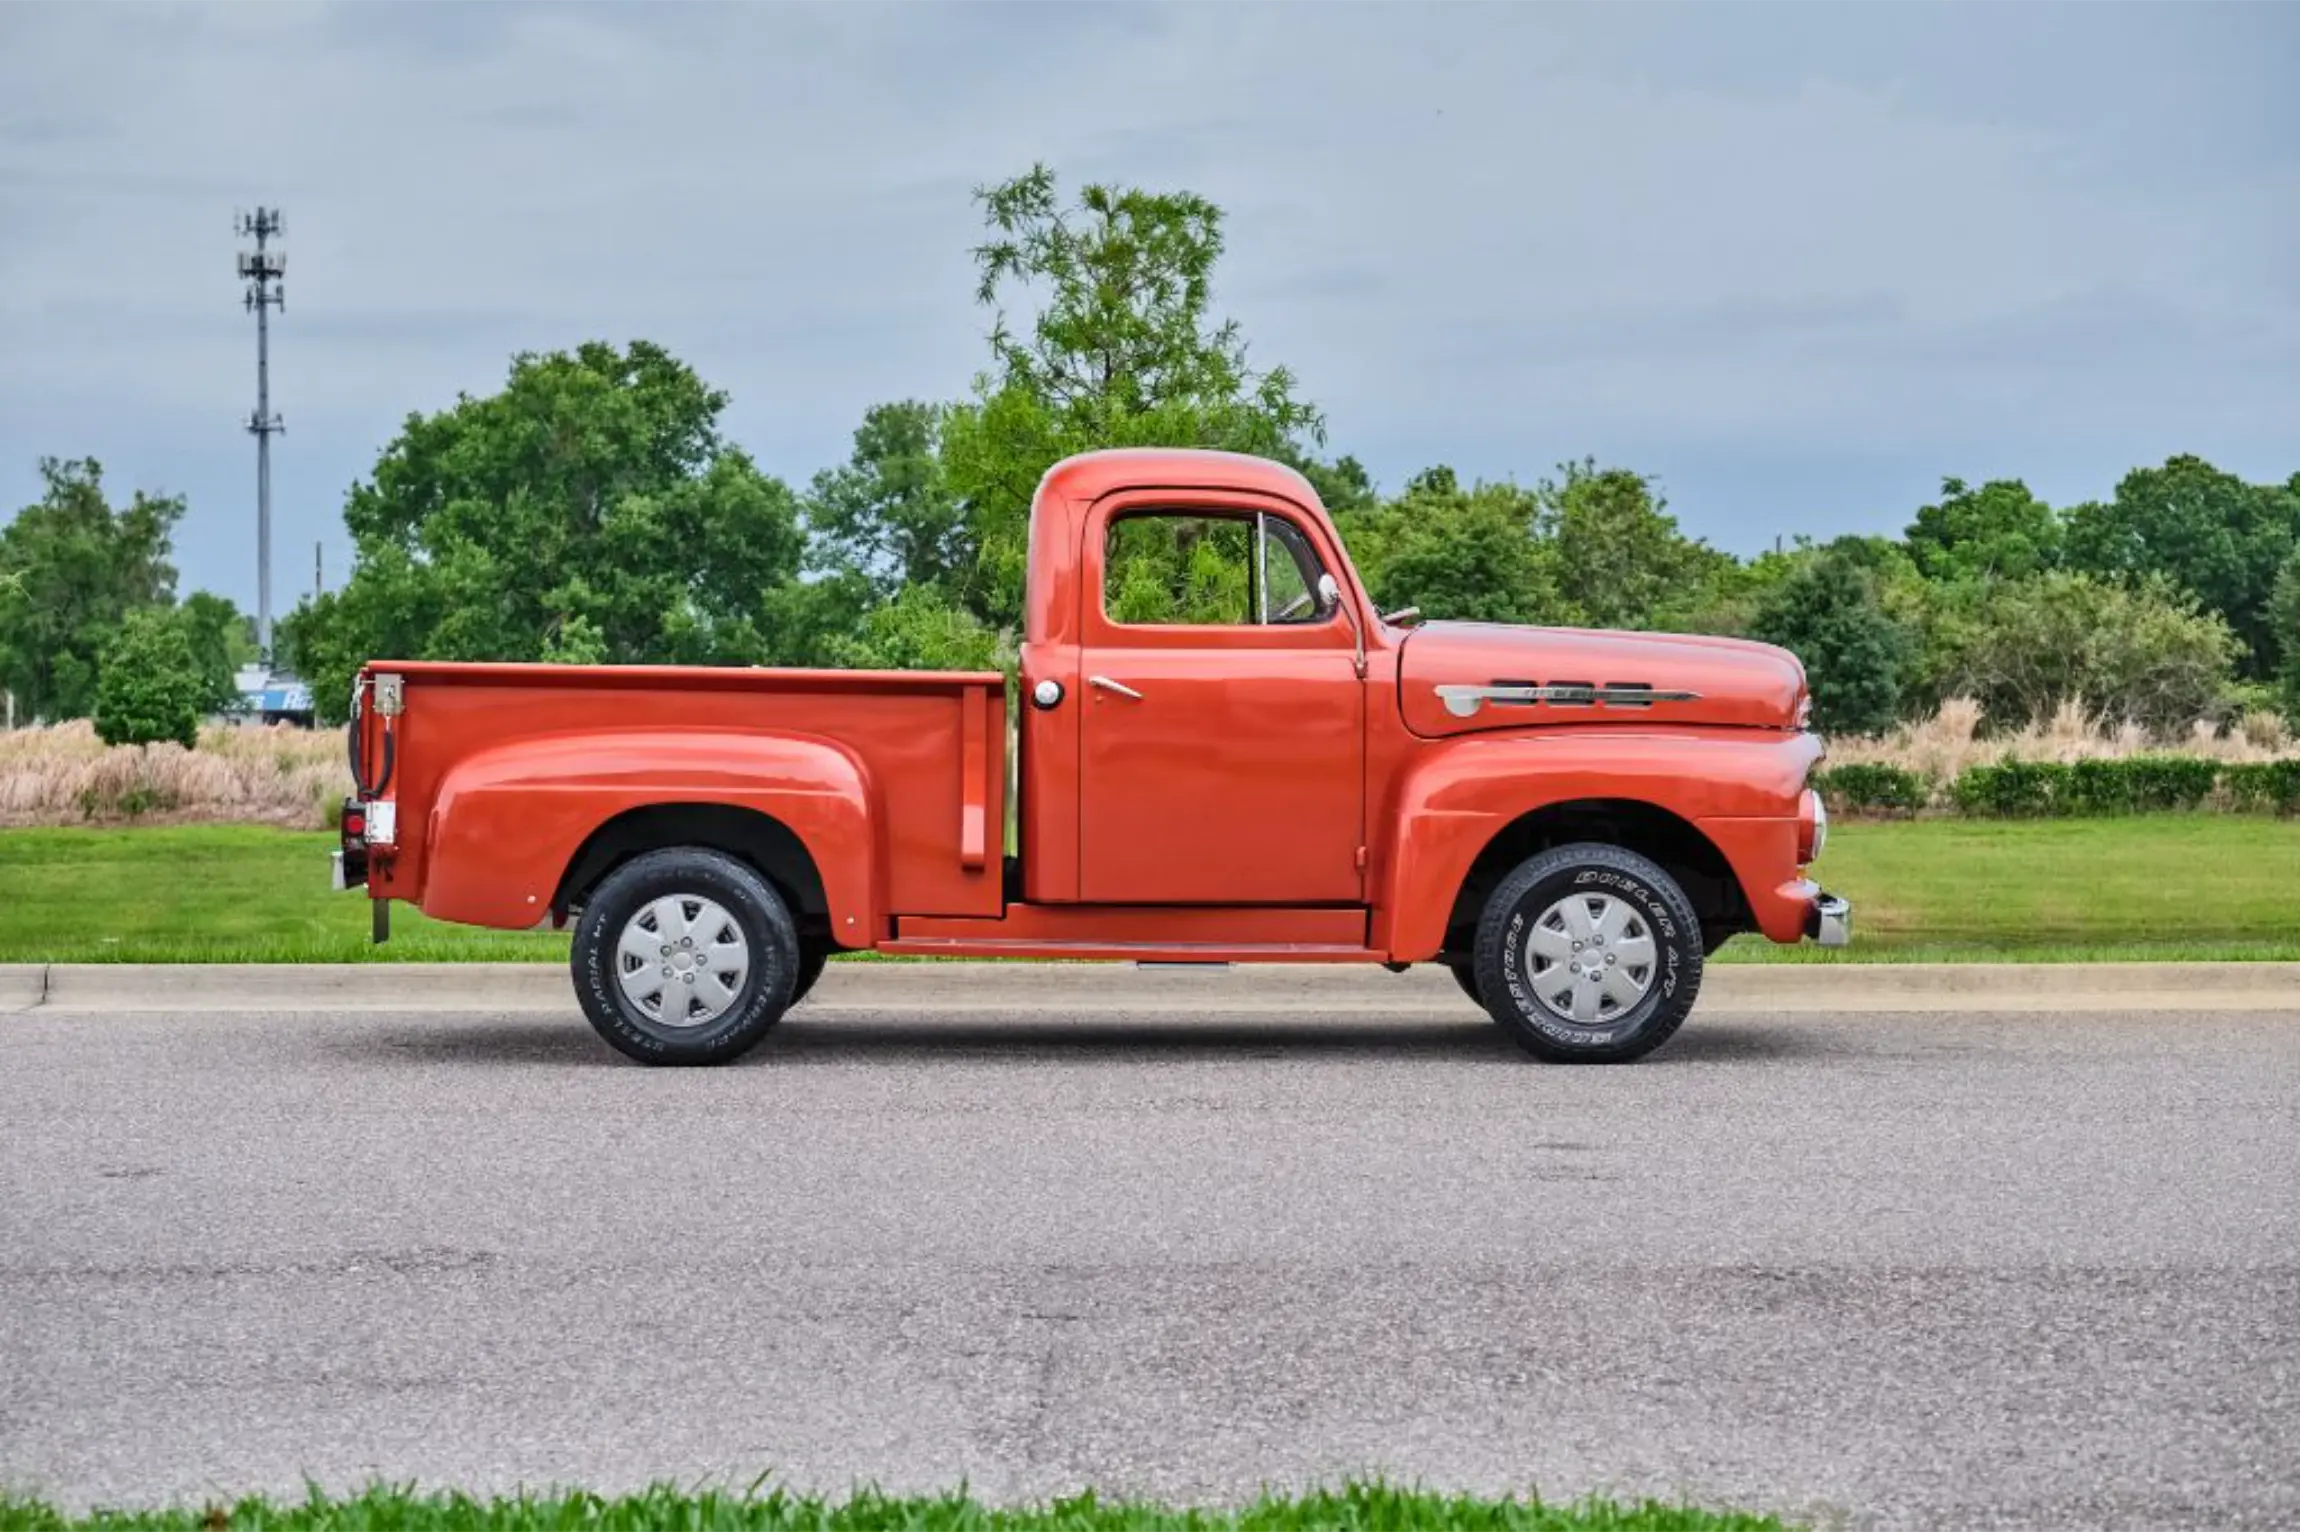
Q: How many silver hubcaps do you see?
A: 2